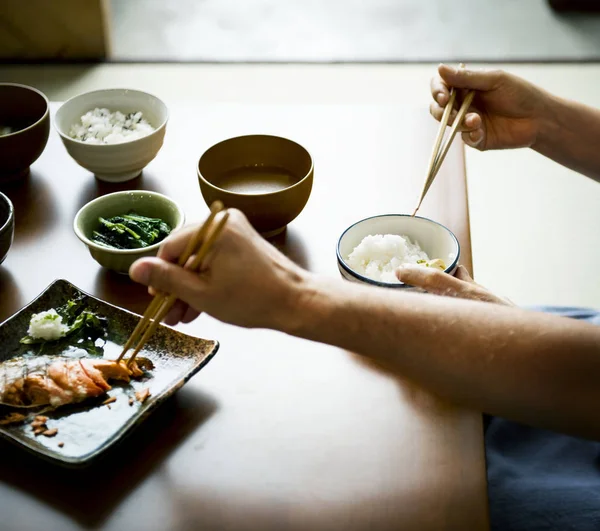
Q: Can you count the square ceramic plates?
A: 1